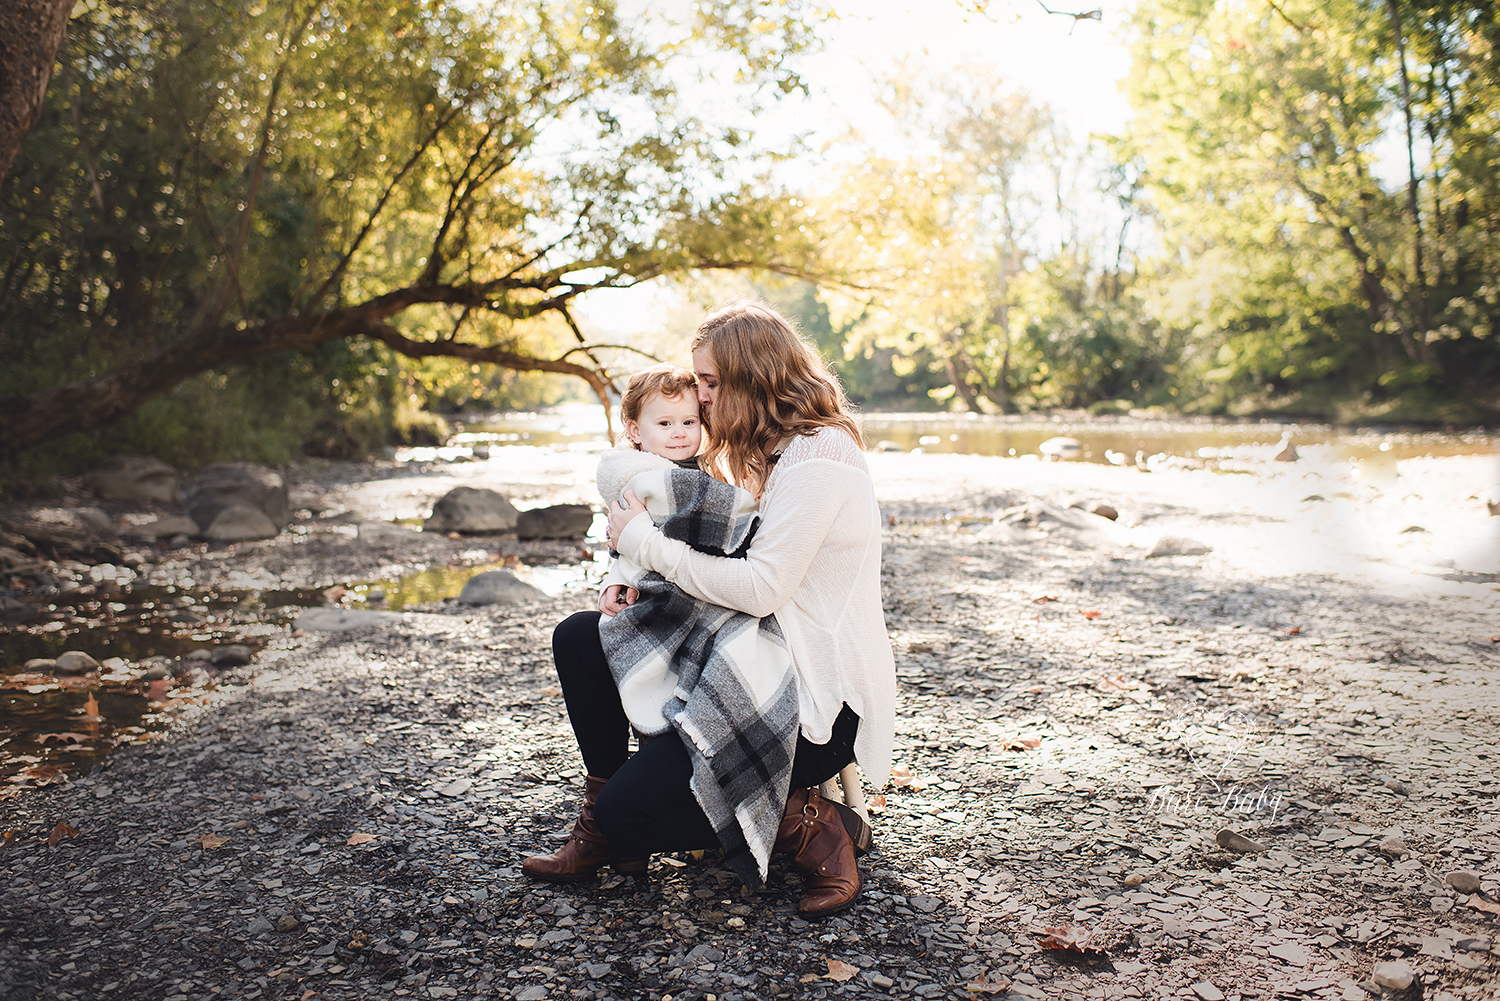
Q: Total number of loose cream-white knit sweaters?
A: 1